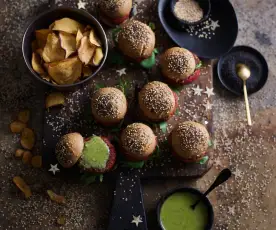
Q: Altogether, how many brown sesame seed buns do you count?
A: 8